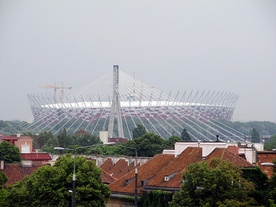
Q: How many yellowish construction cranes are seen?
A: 2